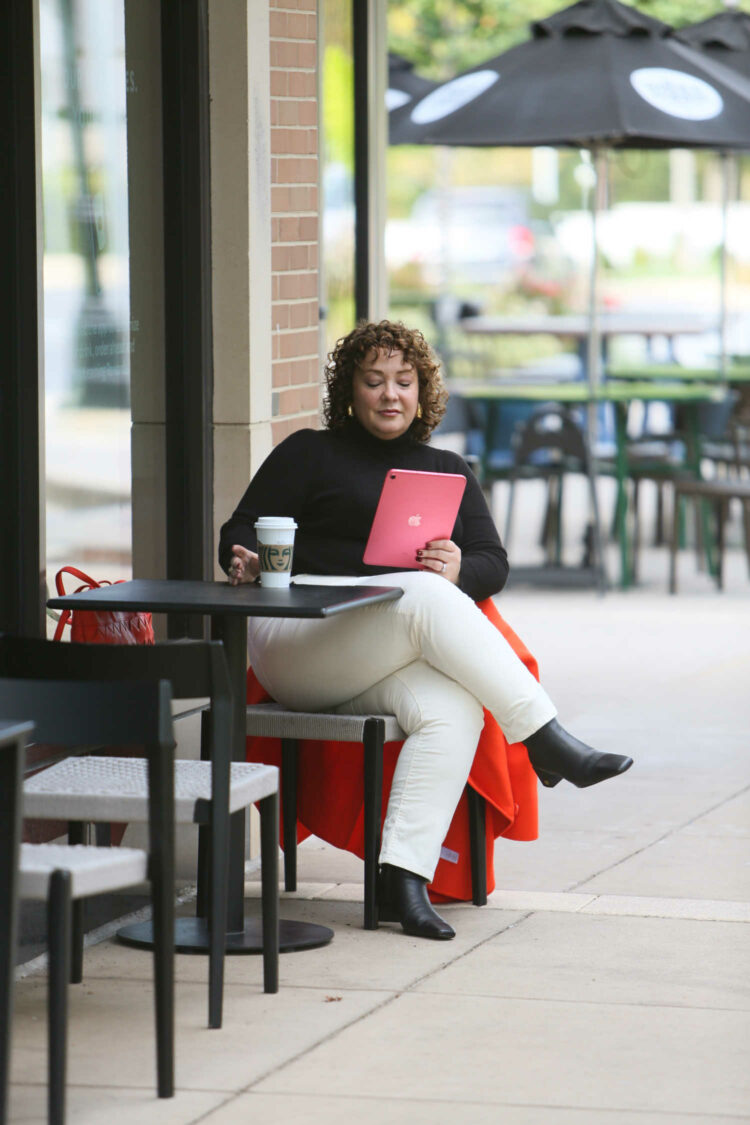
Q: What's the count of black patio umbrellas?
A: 3